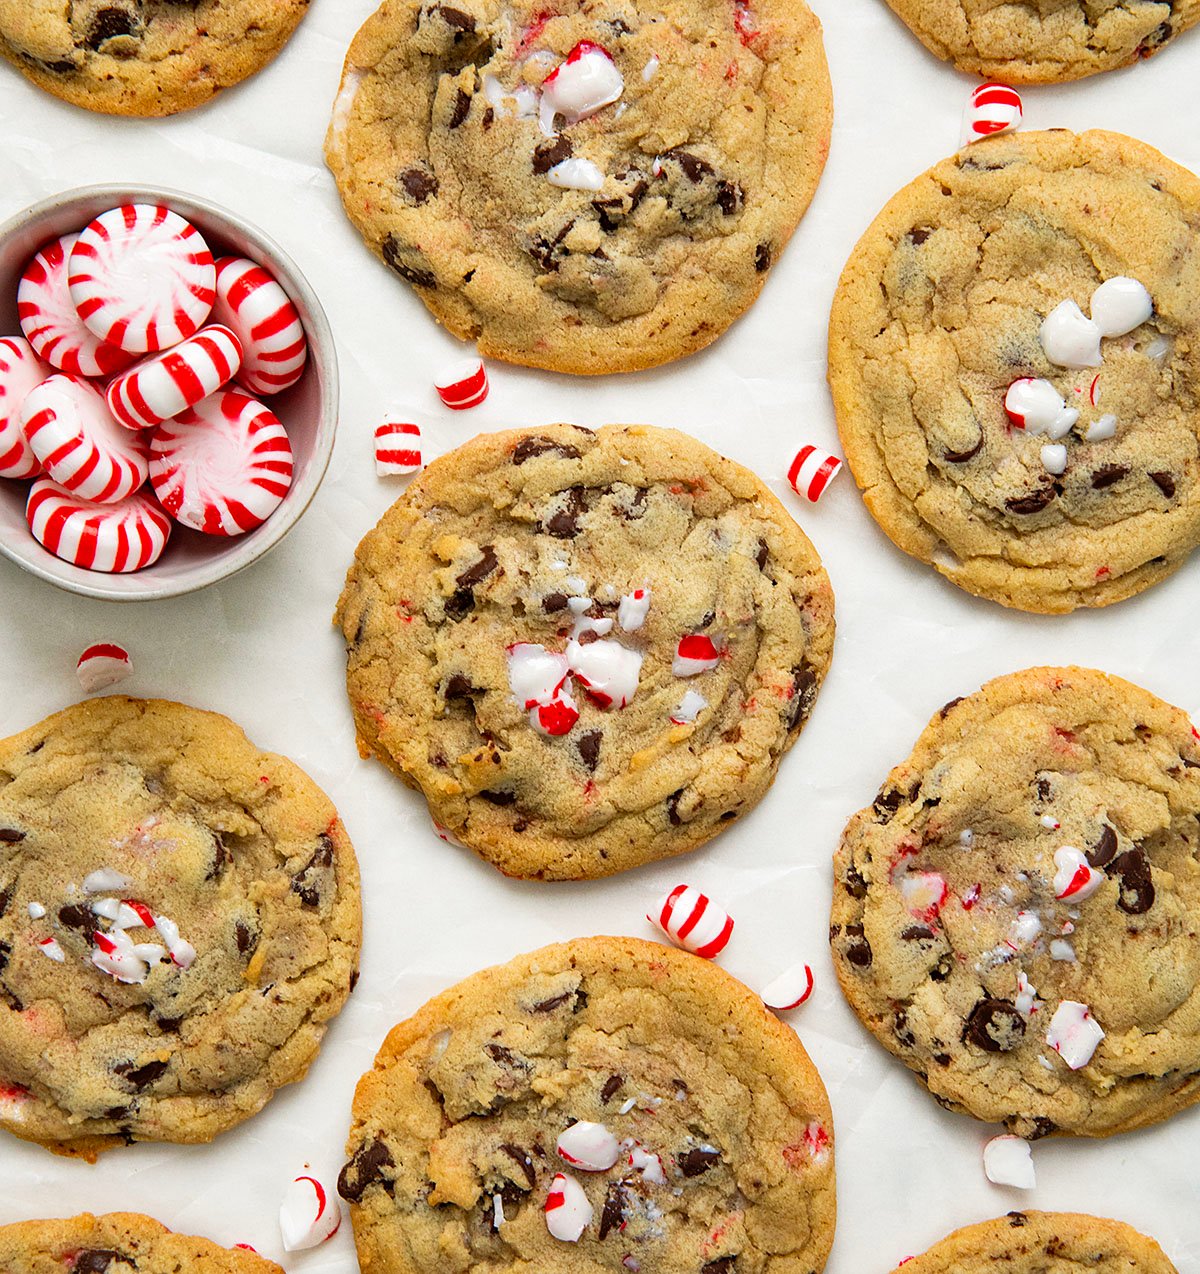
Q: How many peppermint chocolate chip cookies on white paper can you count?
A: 10